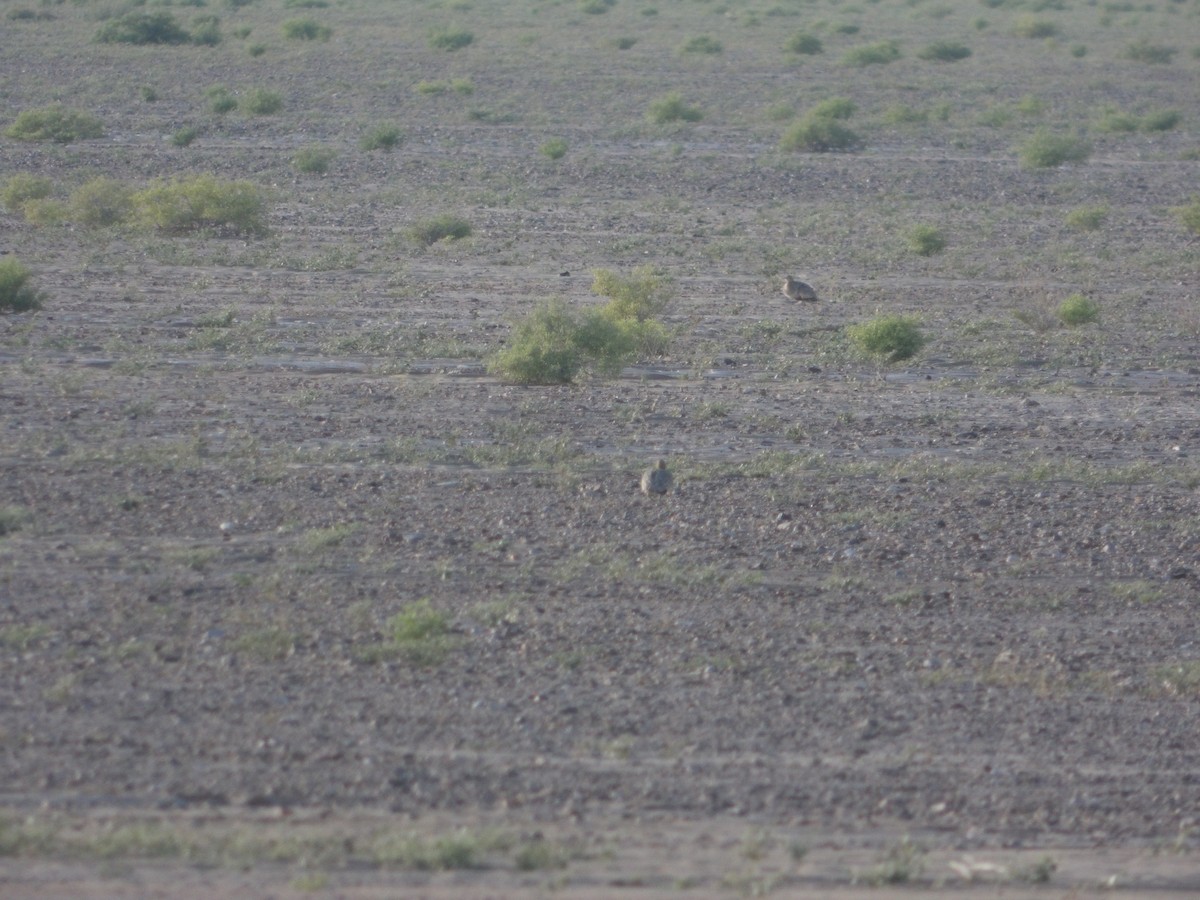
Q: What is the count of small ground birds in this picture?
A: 2